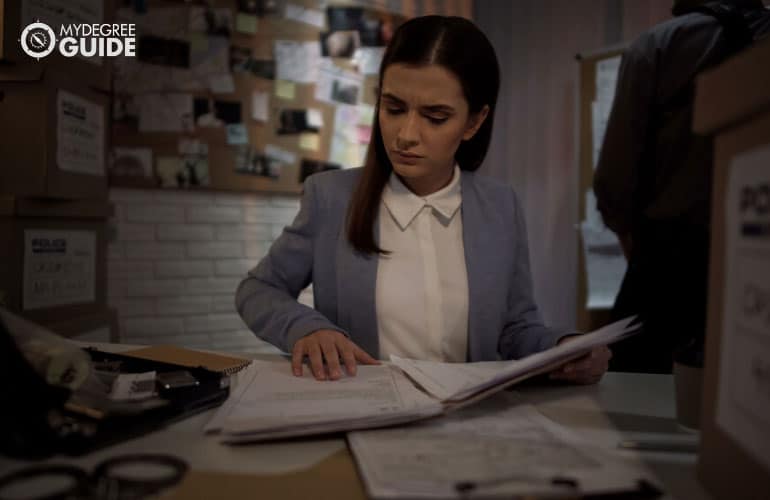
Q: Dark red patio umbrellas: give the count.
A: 0